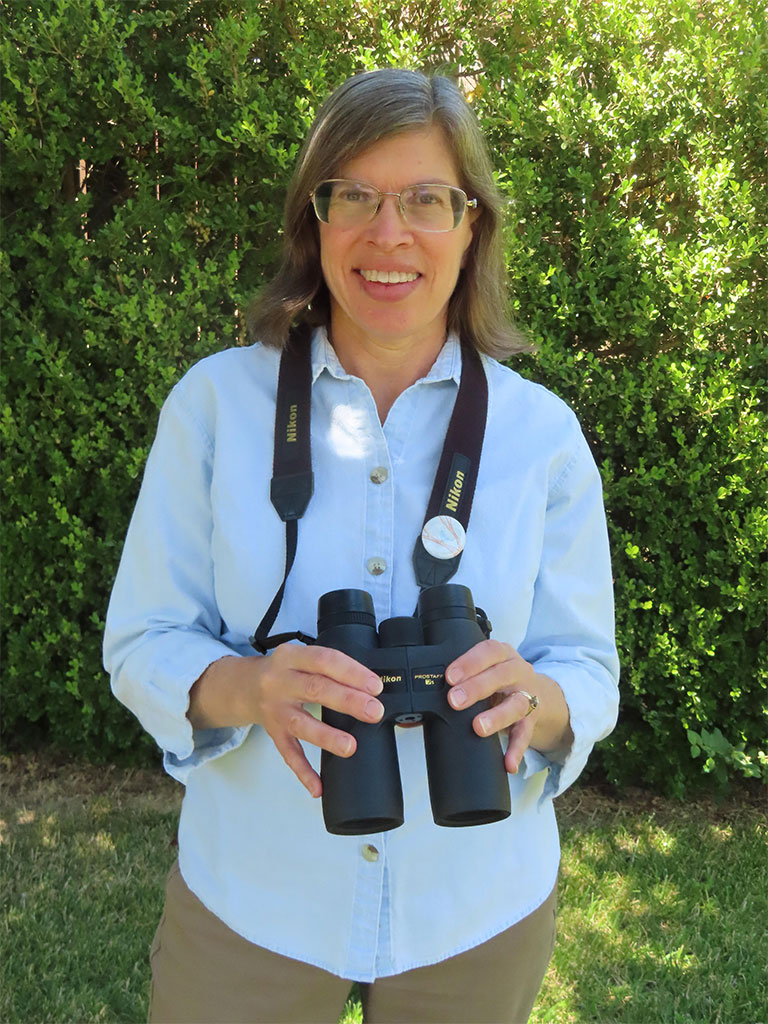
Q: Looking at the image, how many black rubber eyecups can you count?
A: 2